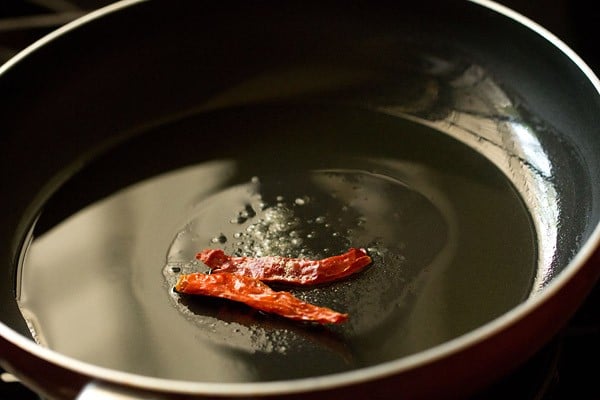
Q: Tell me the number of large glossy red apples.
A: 0